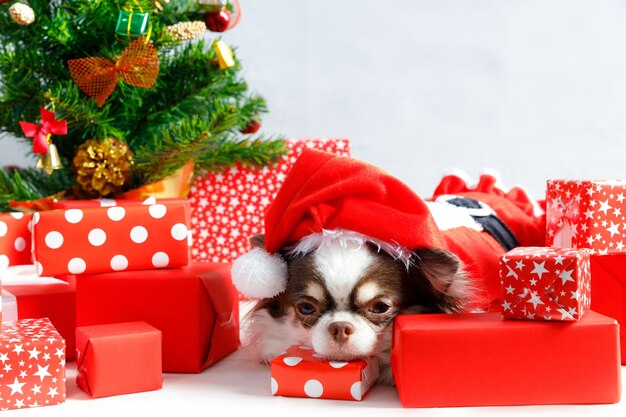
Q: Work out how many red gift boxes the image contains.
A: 12